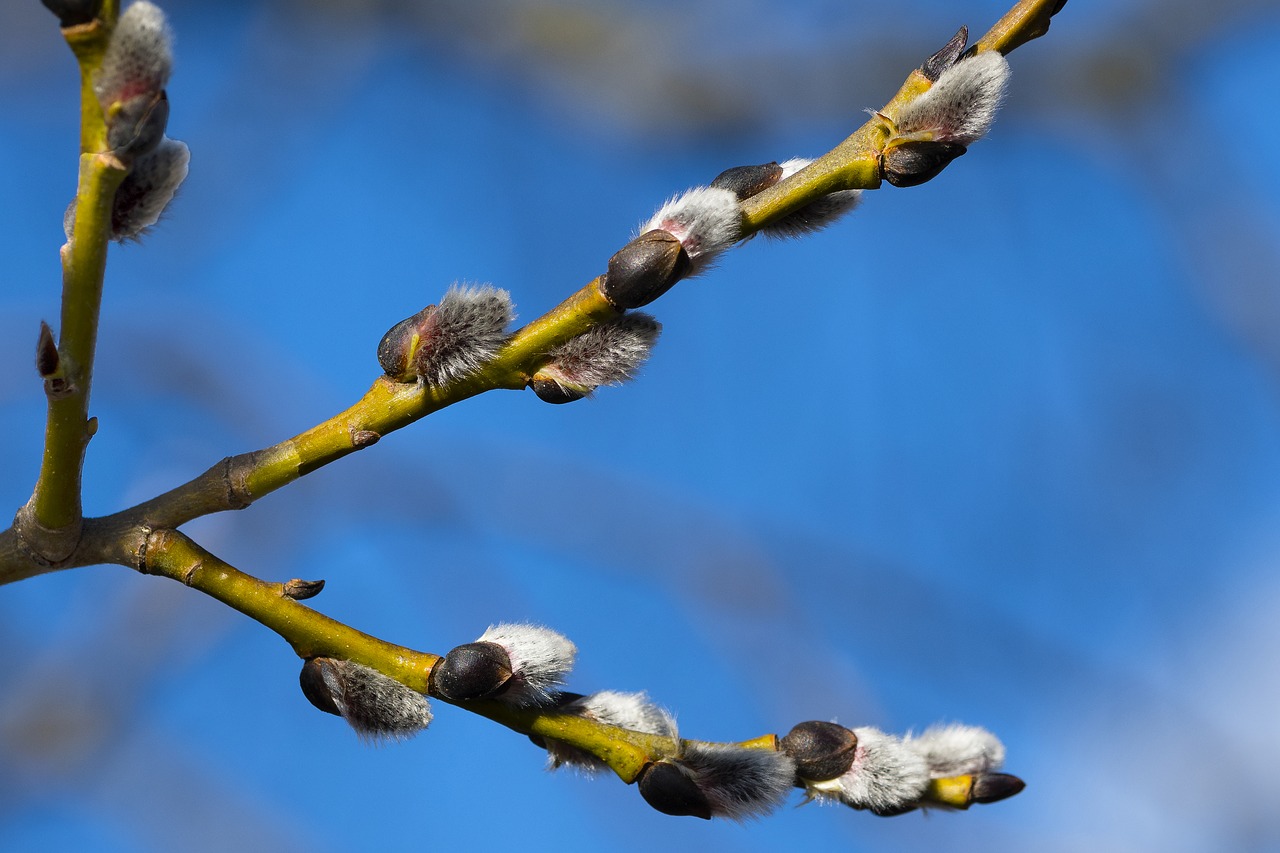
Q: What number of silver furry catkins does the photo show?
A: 13